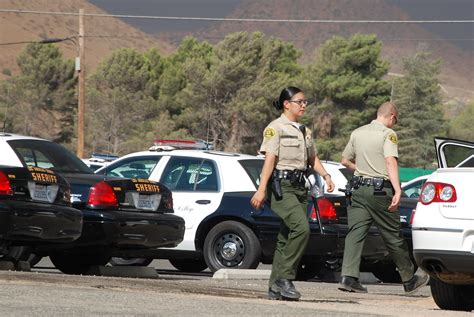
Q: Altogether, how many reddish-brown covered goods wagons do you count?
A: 0